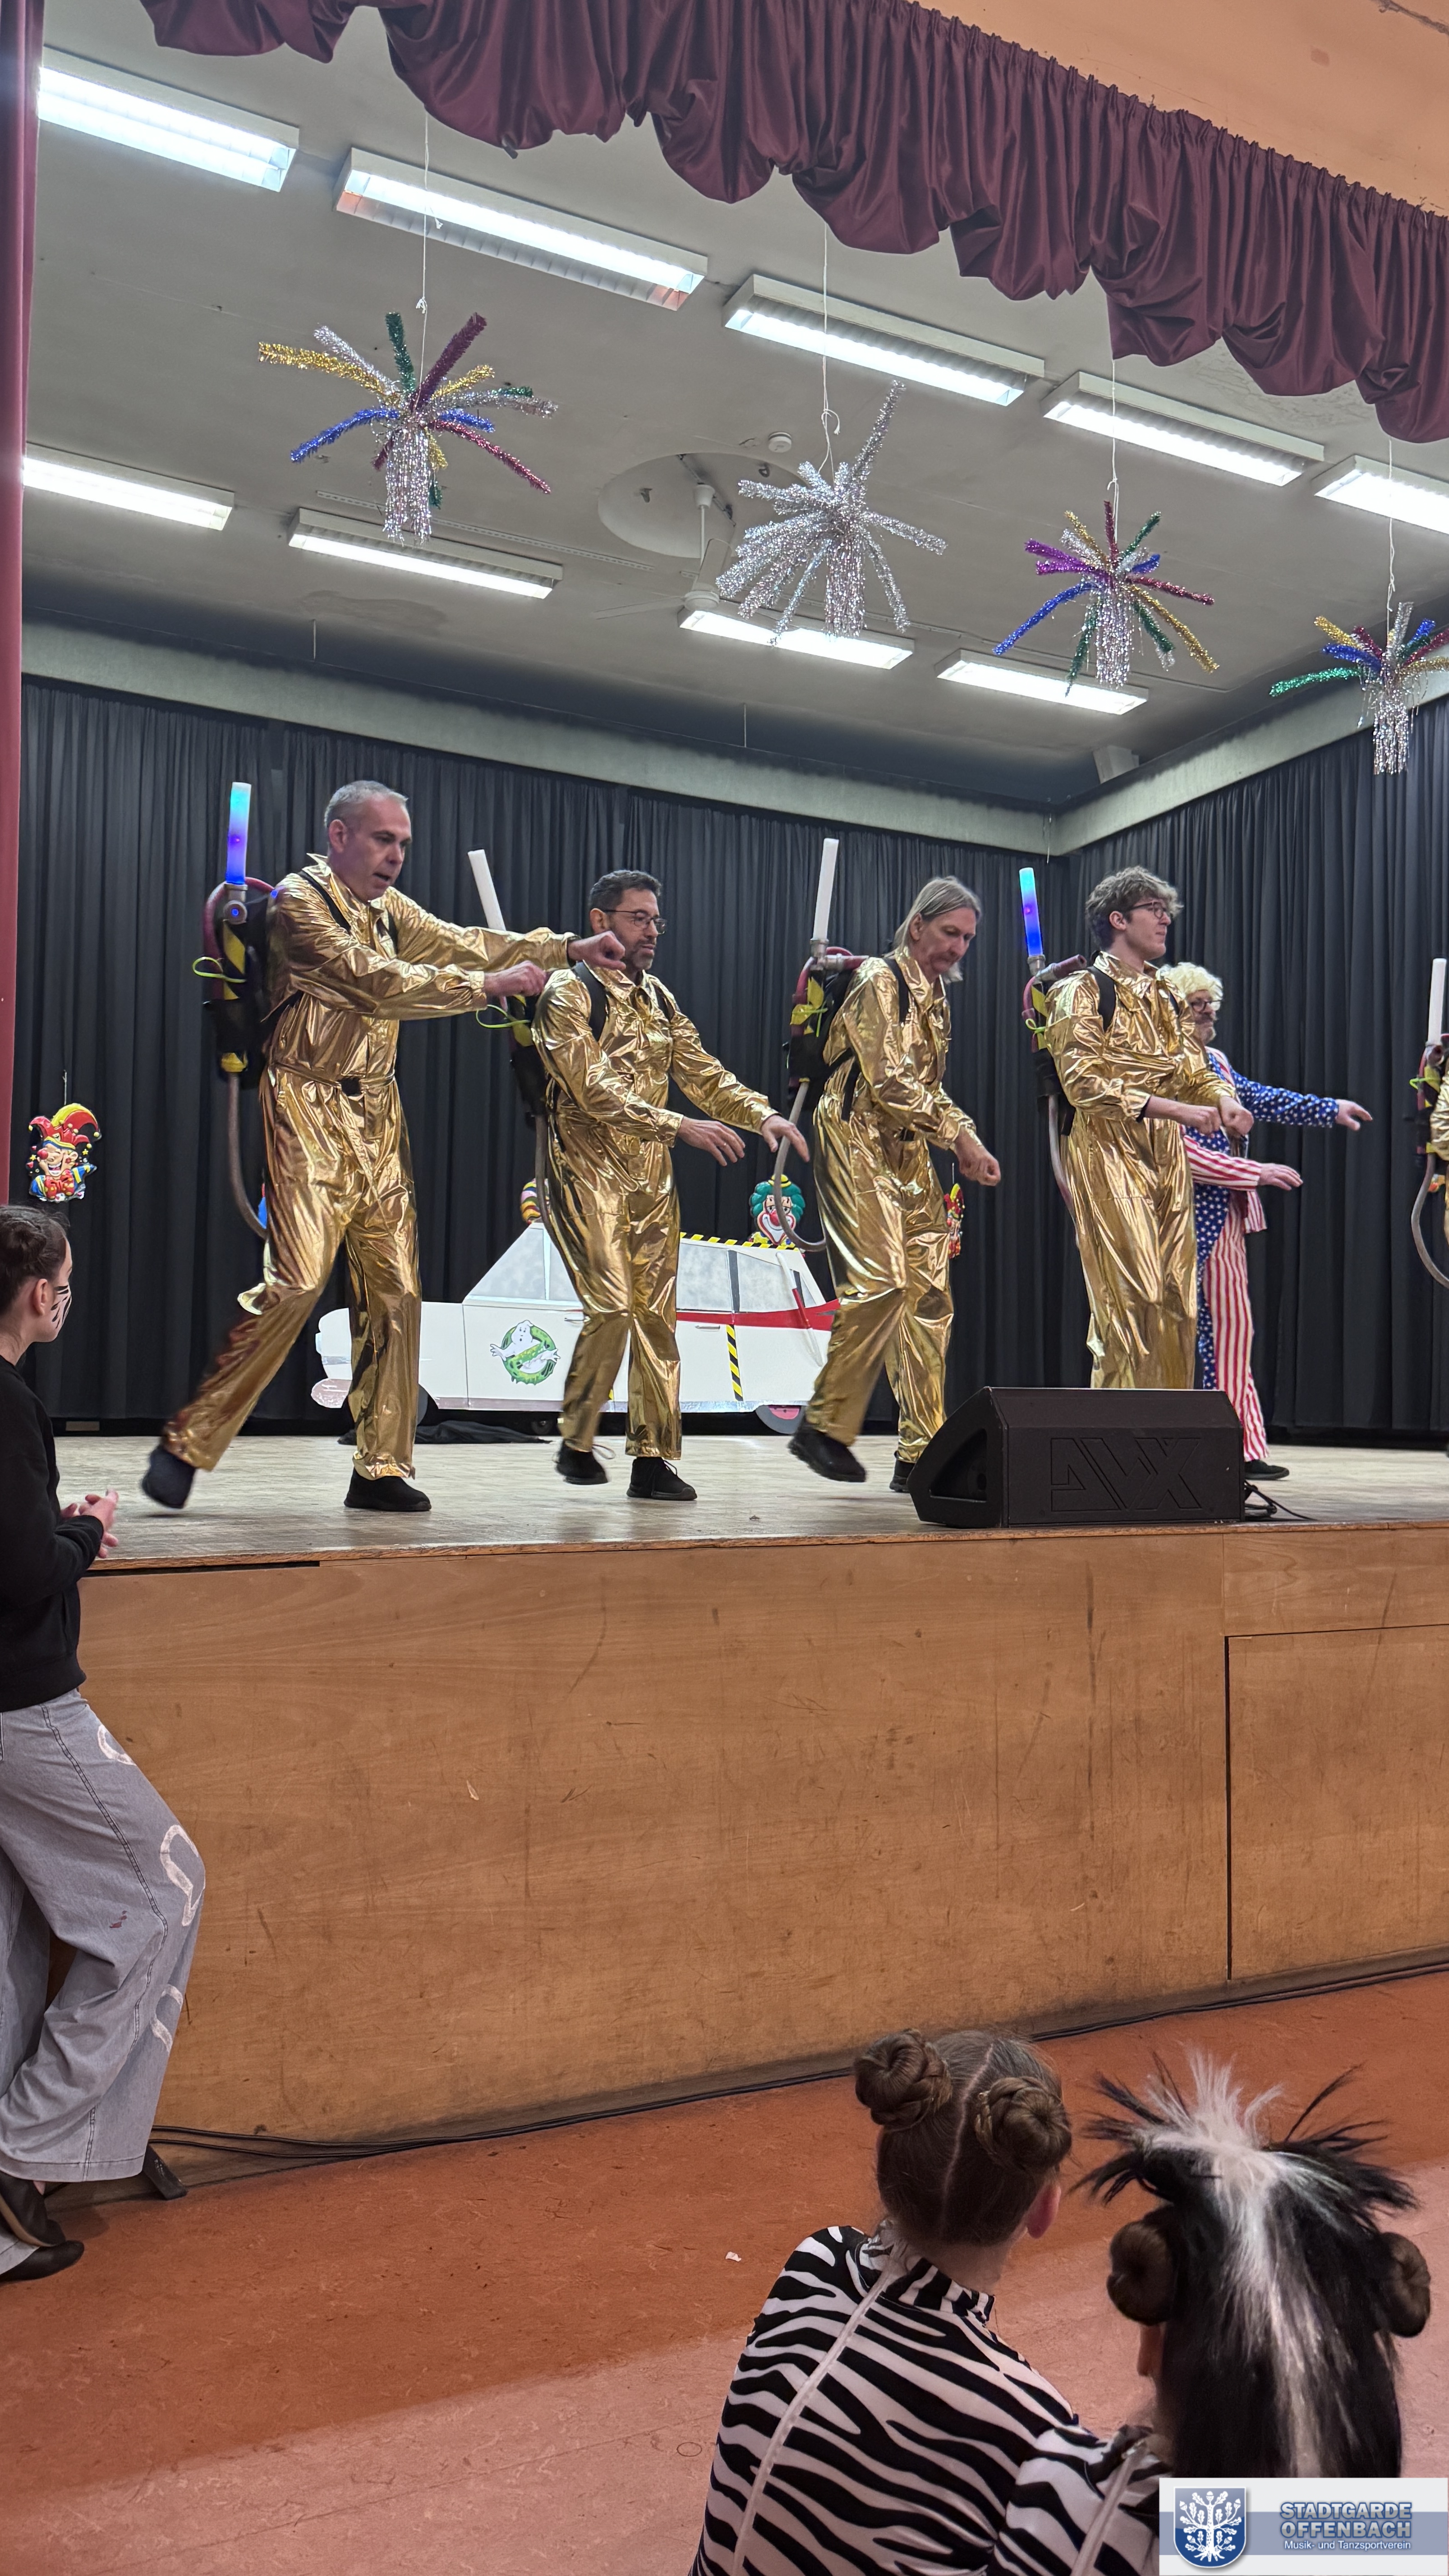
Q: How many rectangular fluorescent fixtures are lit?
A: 9